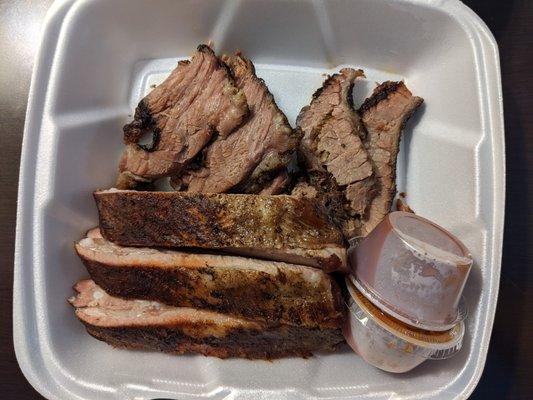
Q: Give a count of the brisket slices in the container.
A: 4